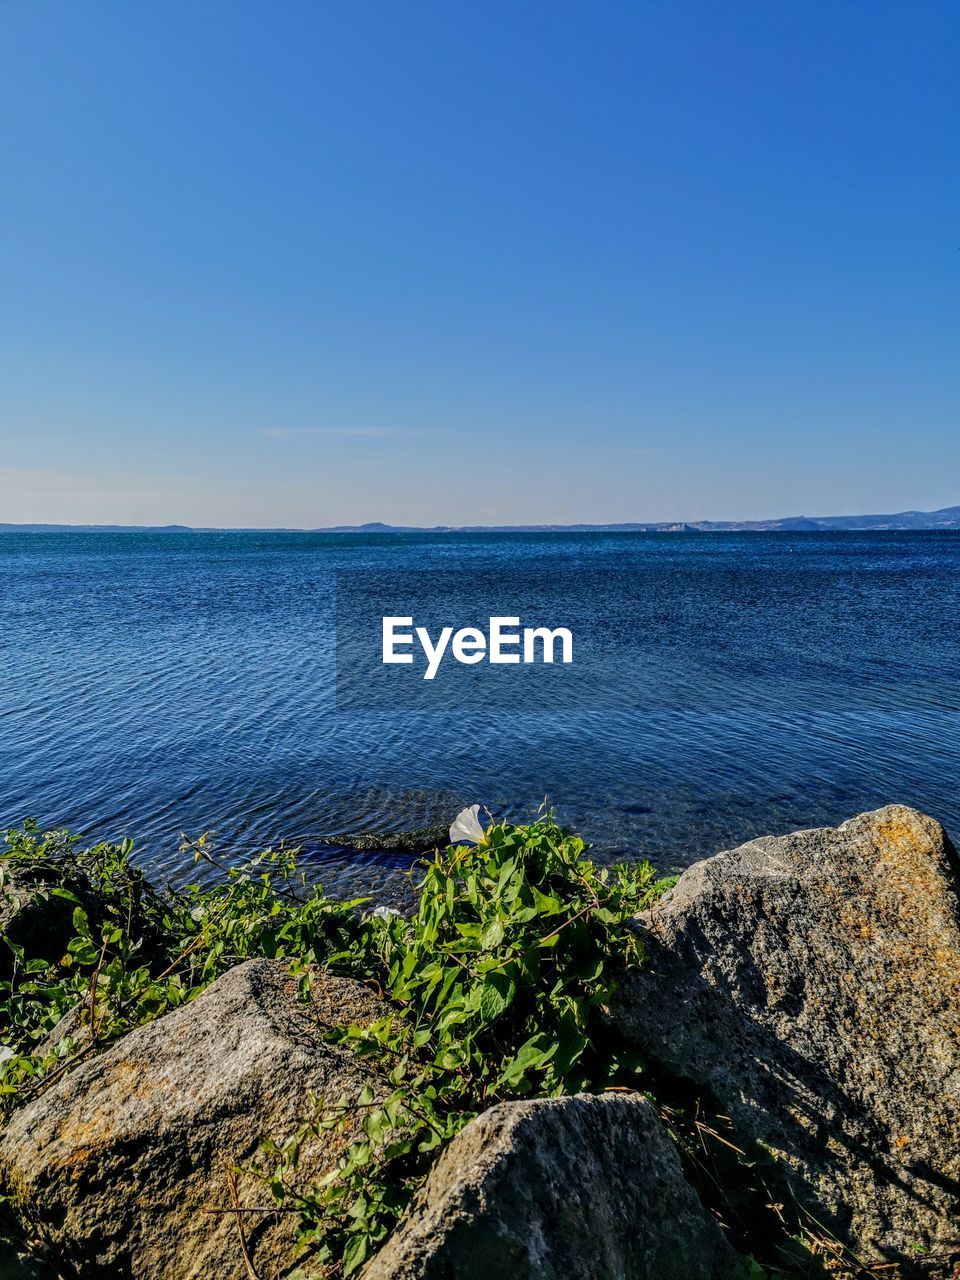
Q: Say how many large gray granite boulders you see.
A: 3